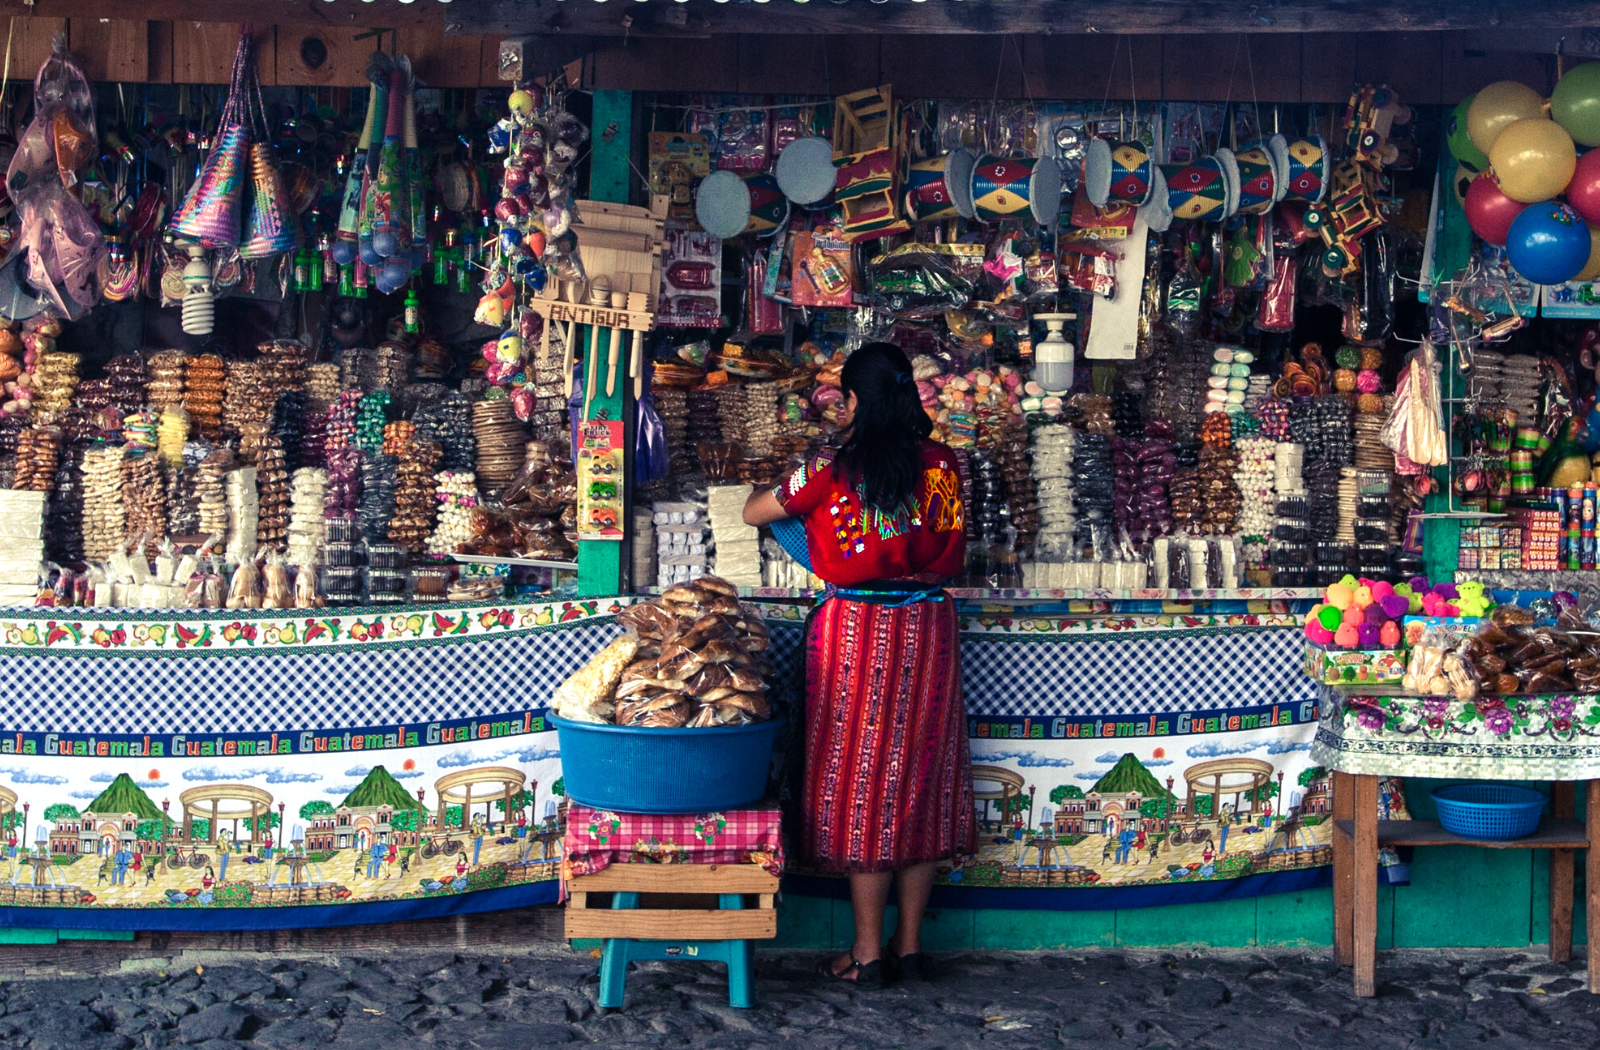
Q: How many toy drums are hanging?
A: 8